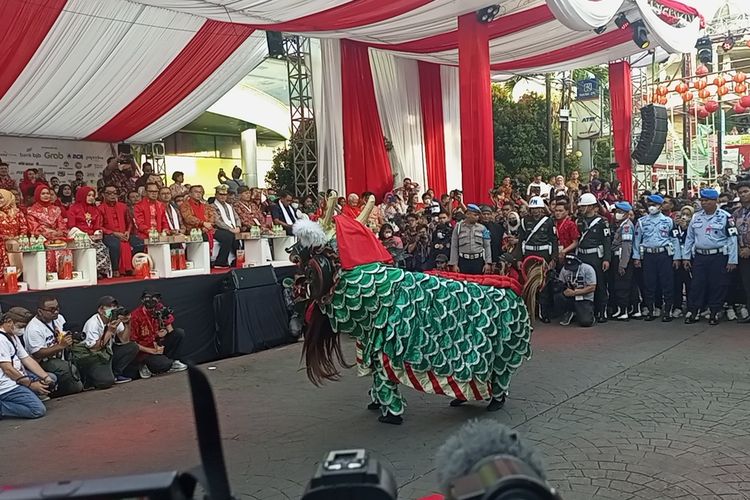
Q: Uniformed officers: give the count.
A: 6